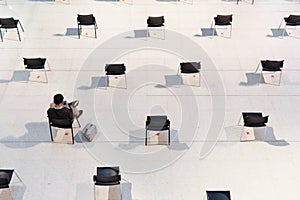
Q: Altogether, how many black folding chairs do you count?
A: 15